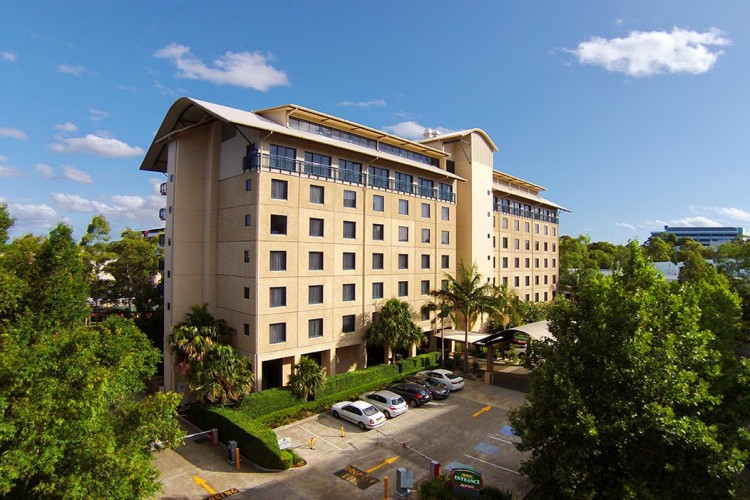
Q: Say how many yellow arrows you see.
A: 3